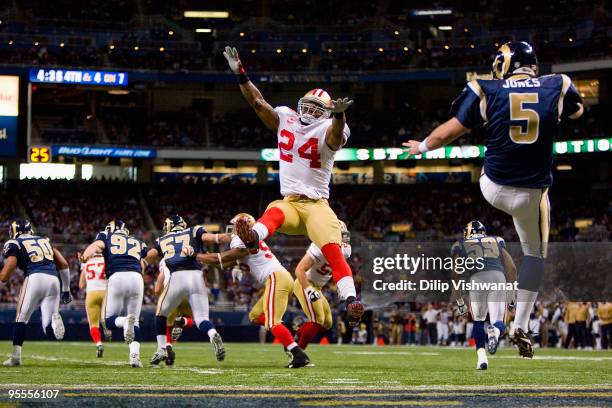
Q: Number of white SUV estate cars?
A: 0